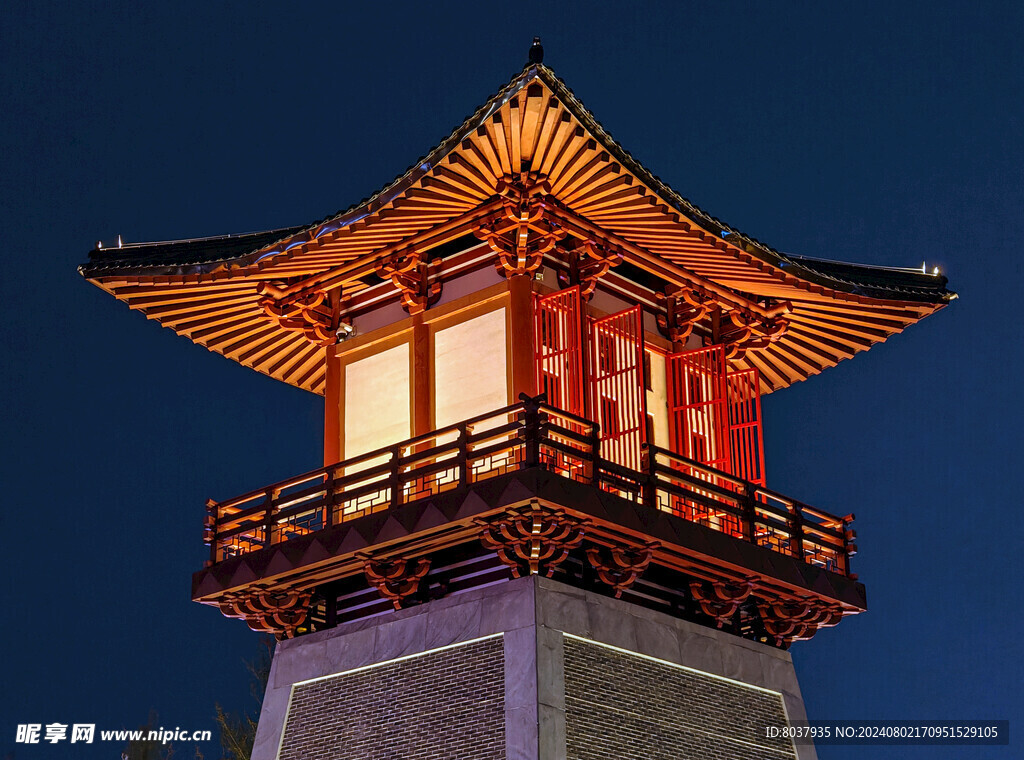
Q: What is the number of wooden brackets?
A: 12